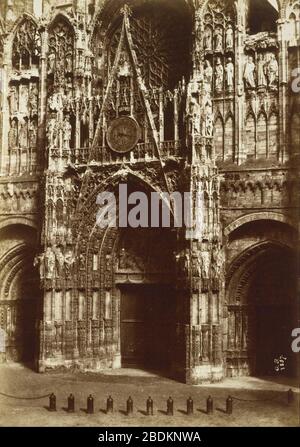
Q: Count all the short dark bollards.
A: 11